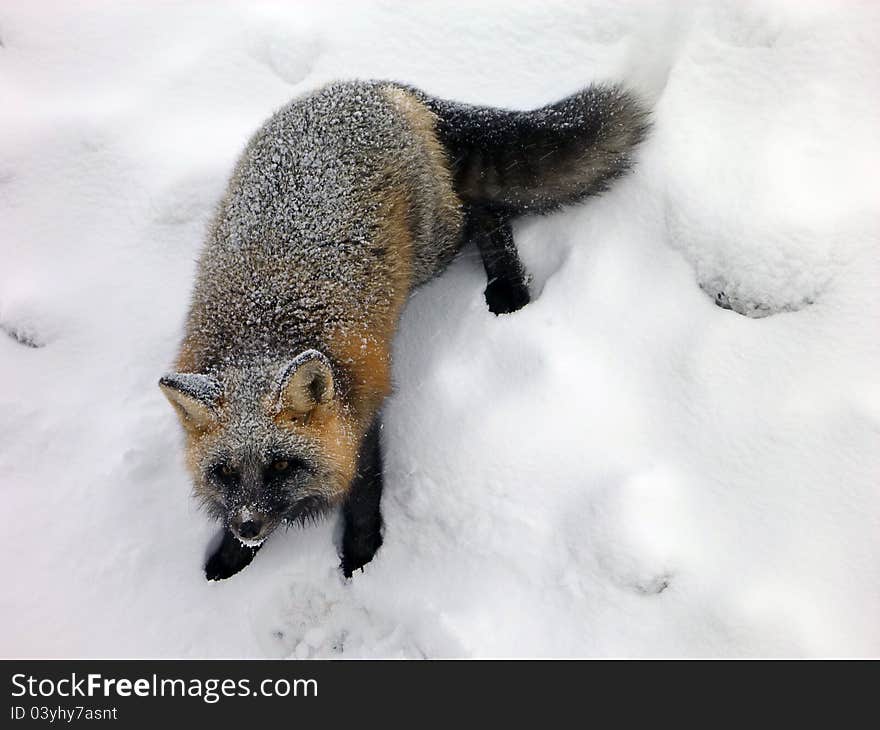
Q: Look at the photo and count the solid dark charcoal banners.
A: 1